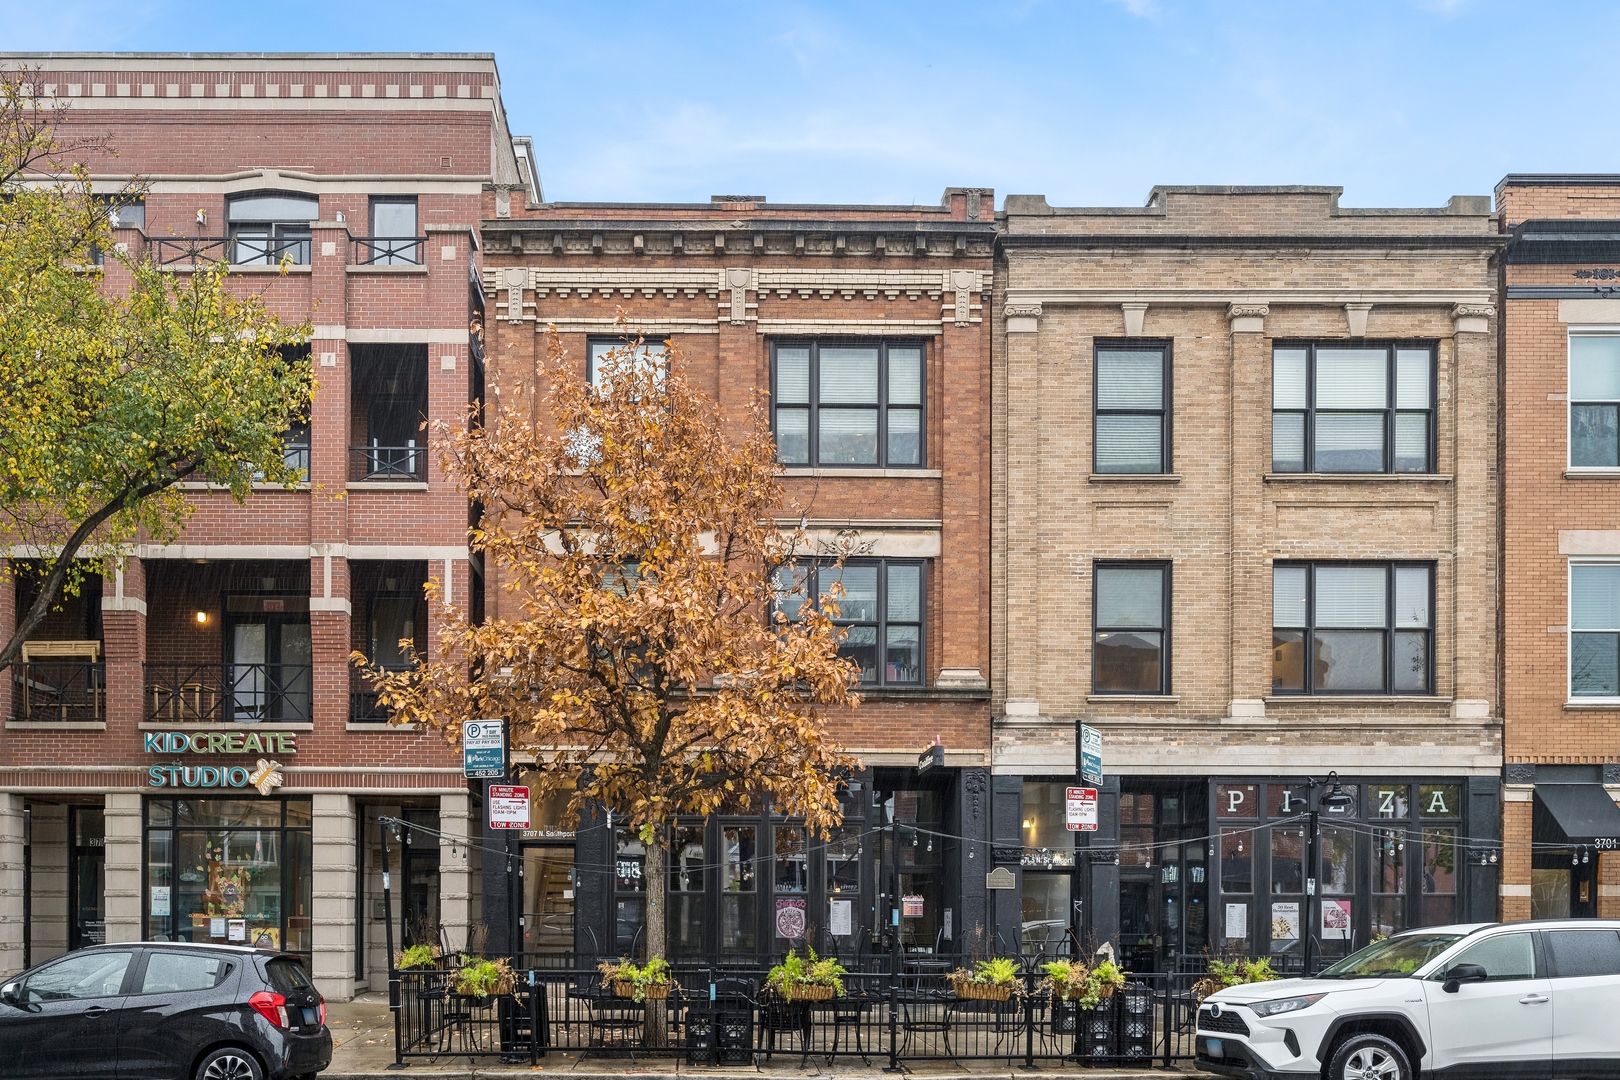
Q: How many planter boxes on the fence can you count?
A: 7